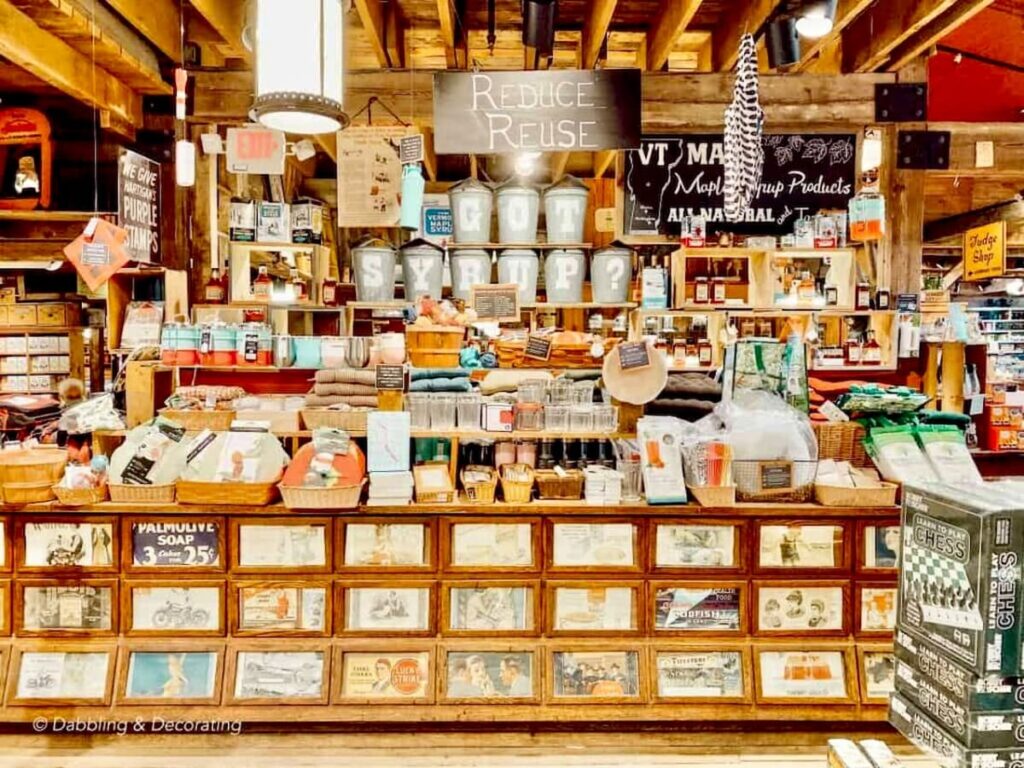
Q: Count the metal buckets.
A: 9